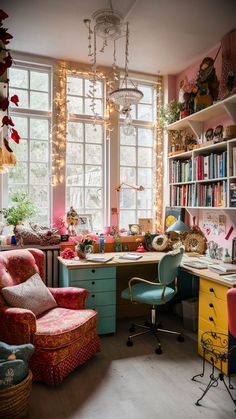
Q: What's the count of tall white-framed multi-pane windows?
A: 3